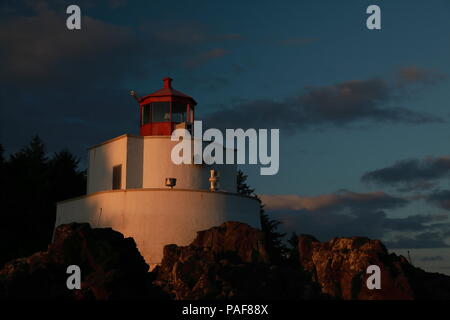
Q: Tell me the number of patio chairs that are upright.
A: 0